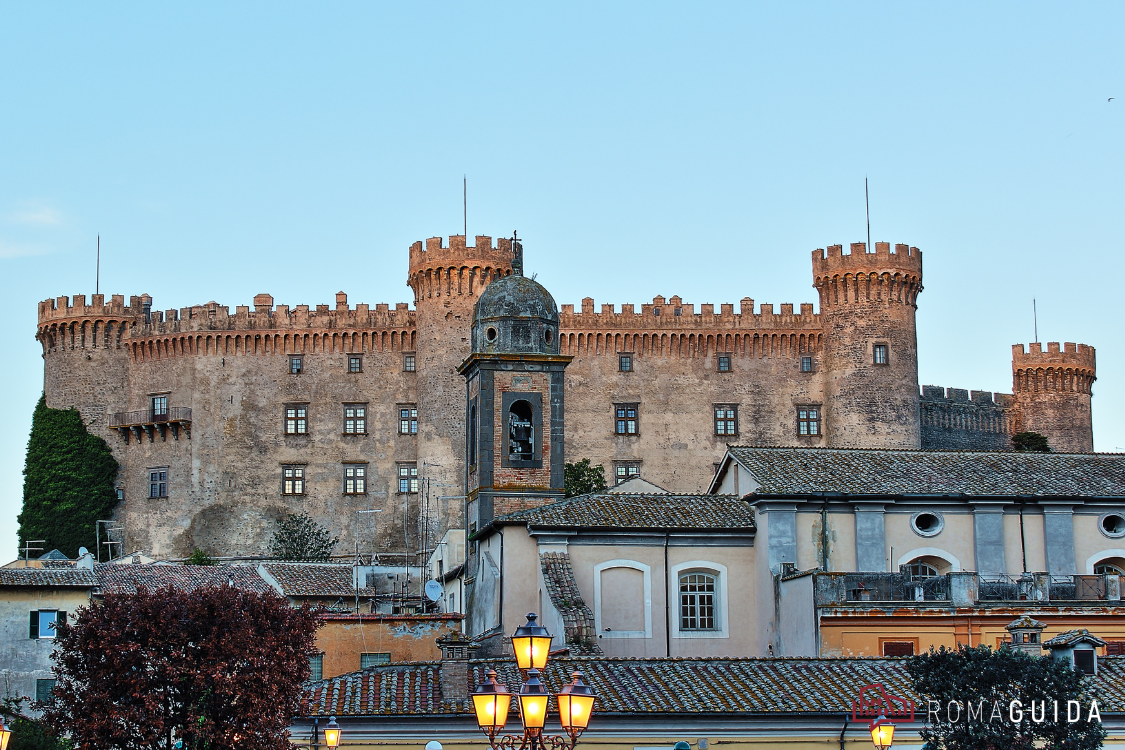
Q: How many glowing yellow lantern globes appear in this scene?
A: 7